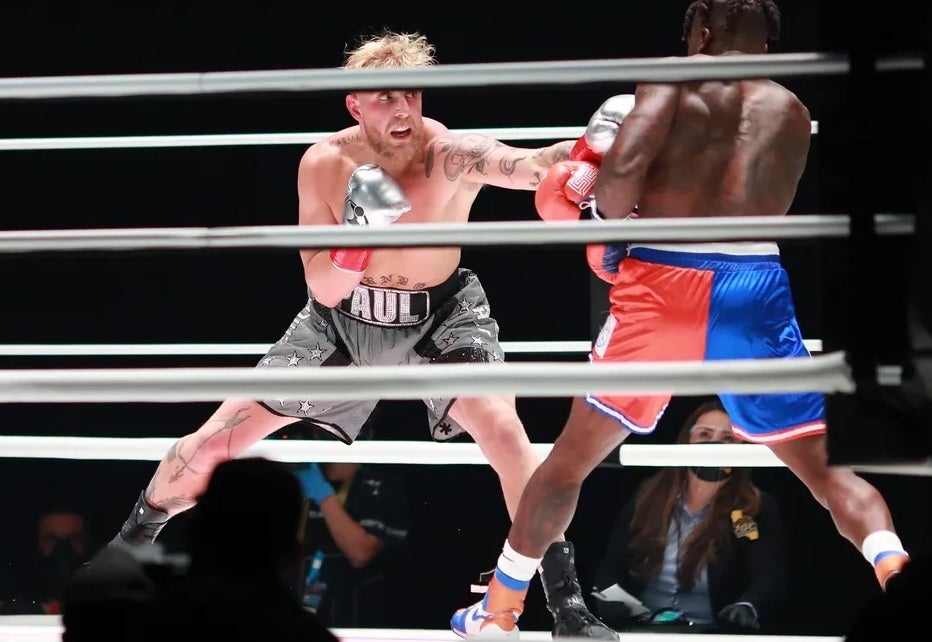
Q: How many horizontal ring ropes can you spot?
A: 6